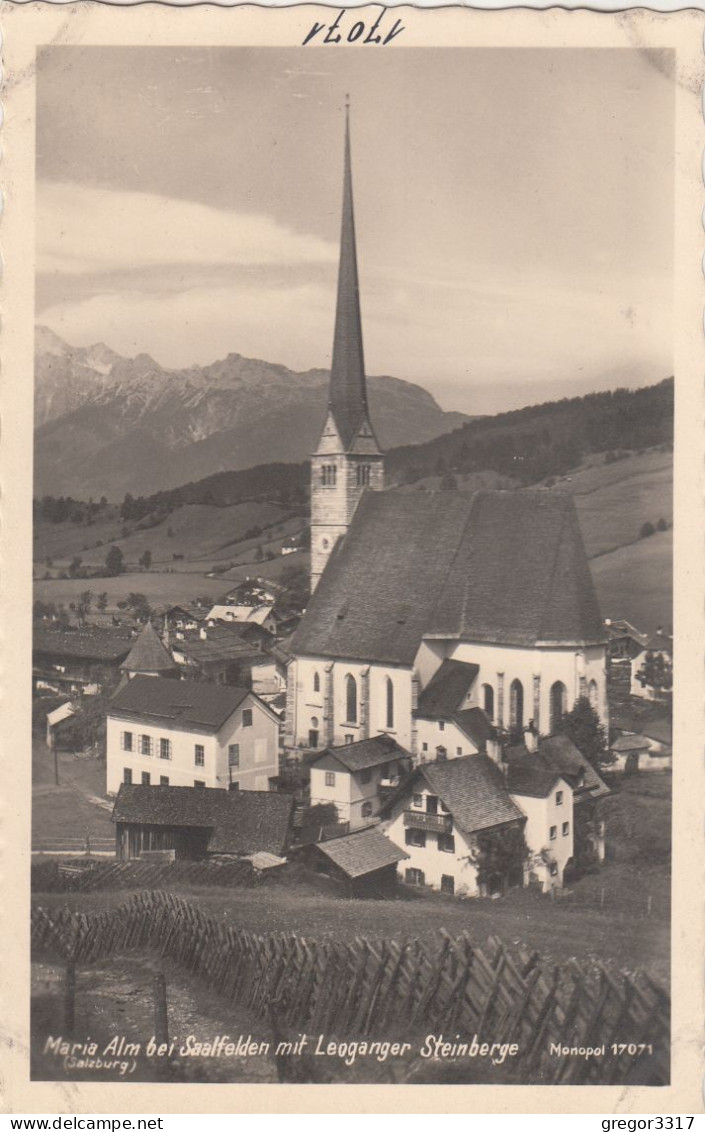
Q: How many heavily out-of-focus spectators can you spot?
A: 0